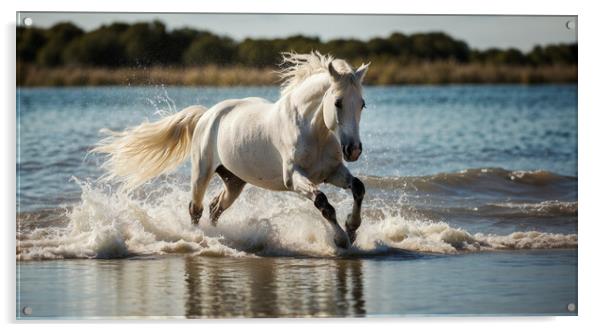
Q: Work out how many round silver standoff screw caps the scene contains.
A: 4